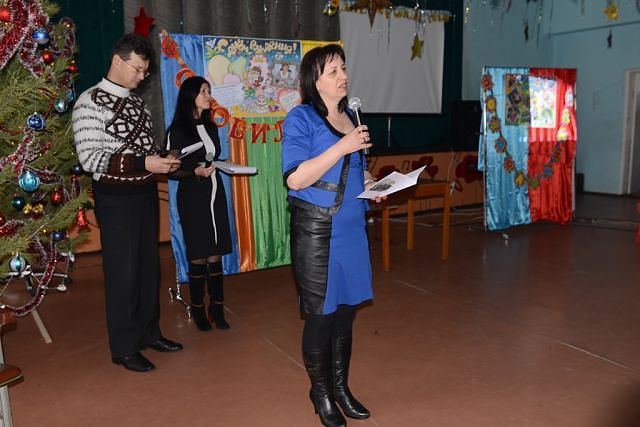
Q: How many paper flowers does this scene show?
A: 12